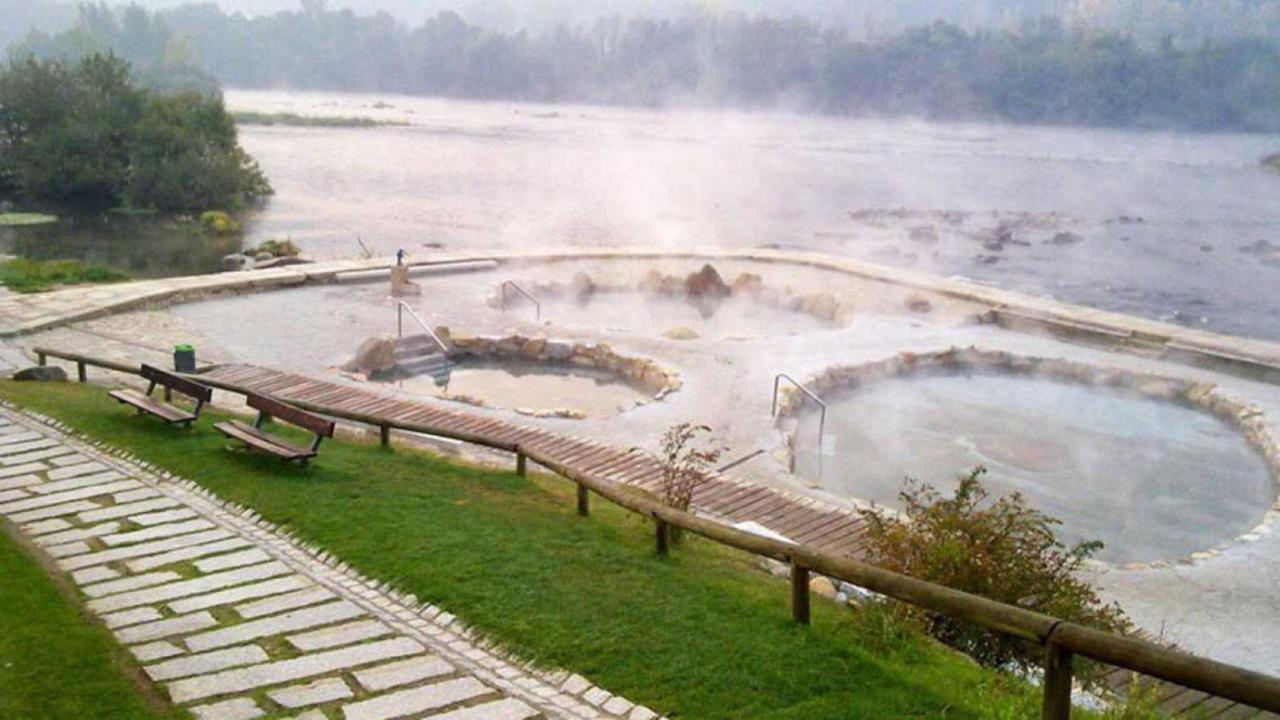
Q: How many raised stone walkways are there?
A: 1